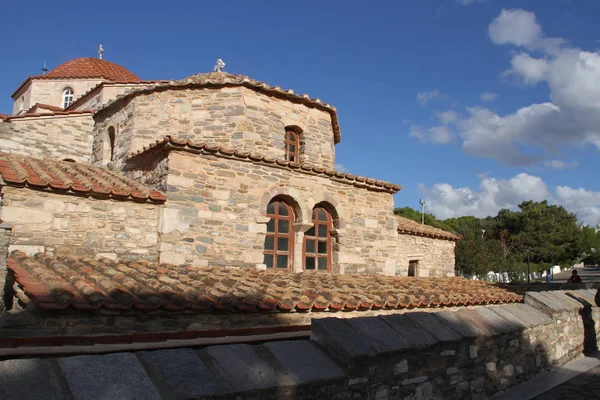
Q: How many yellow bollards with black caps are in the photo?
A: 0